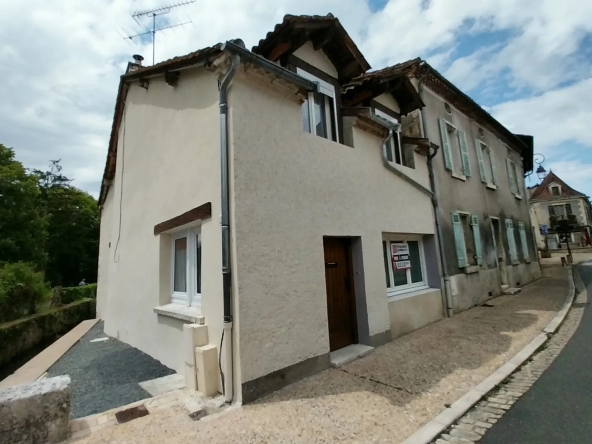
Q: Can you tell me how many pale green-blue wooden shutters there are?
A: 10